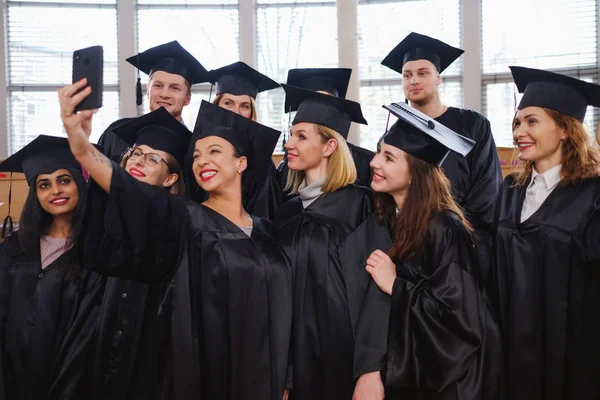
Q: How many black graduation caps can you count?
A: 10